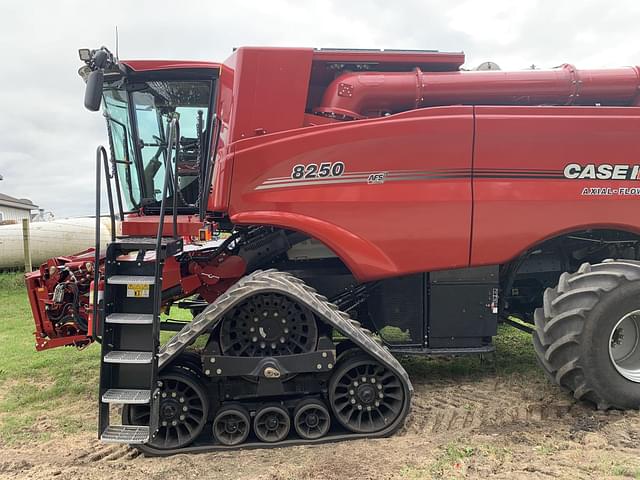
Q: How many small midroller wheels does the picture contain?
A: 3